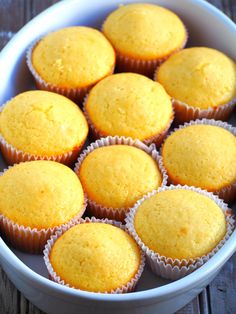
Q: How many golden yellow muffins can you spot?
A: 10